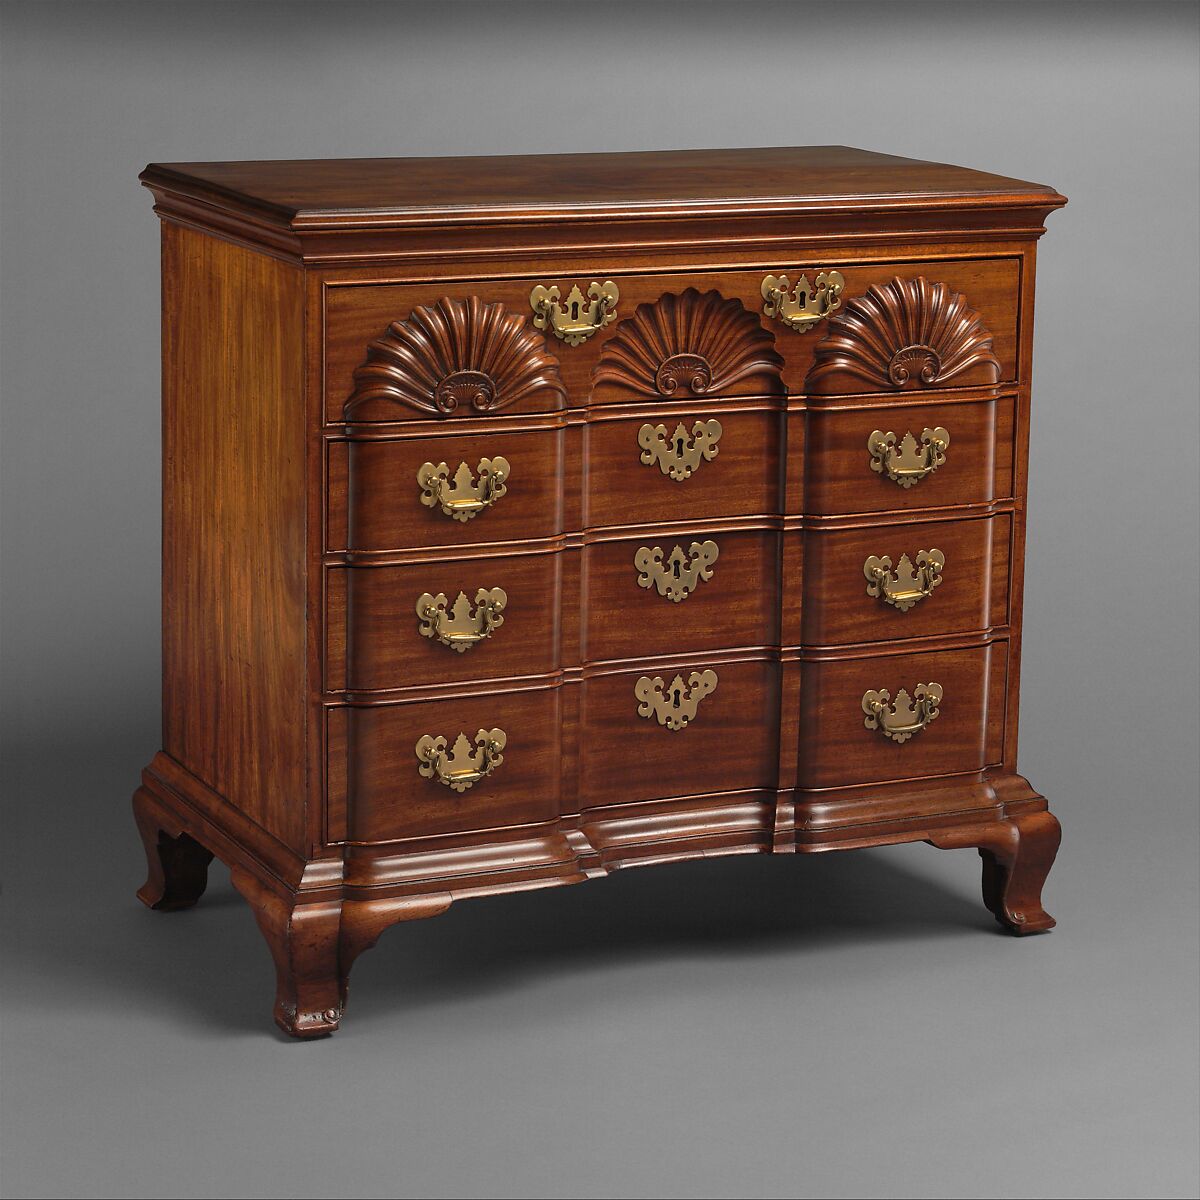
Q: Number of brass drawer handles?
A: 8